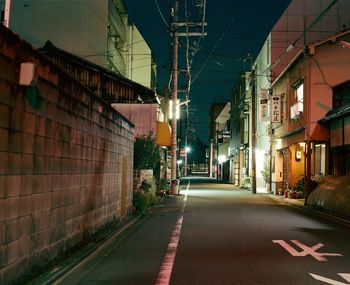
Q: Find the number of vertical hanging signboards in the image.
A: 2